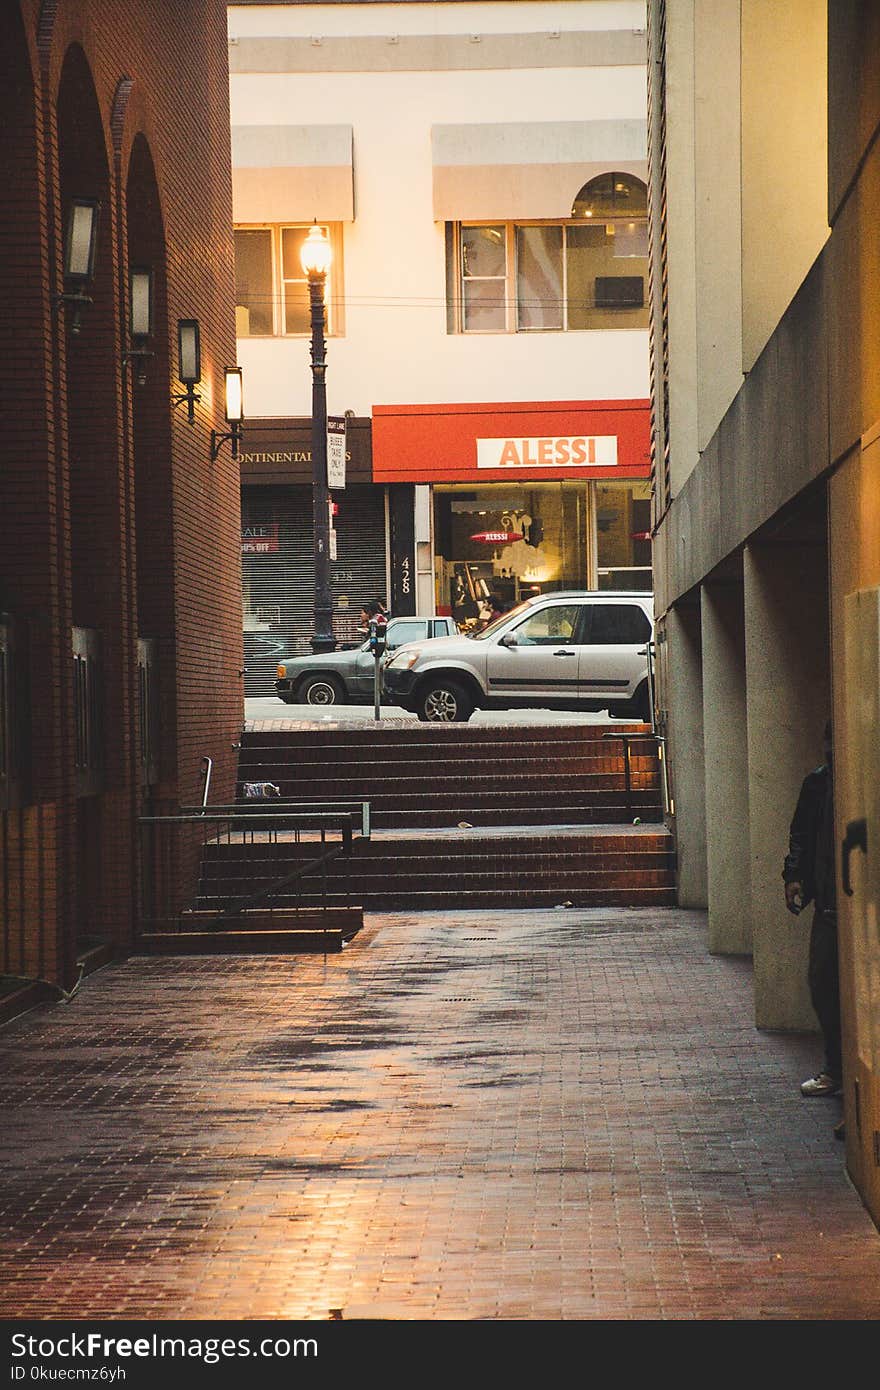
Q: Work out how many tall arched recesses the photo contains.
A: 3